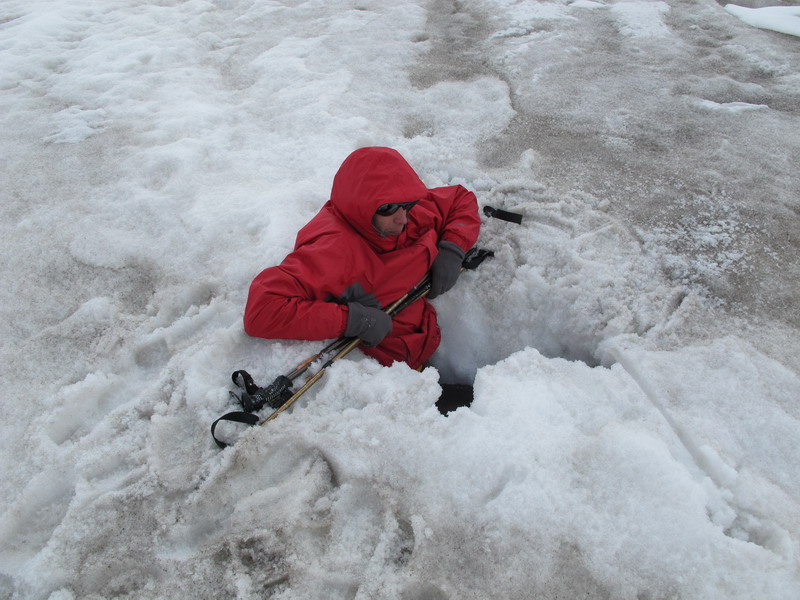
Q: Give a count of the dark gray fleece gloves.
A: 2